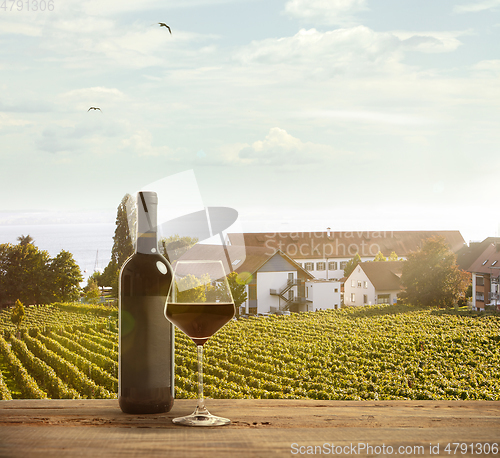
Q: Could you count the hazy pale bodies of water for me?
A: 1